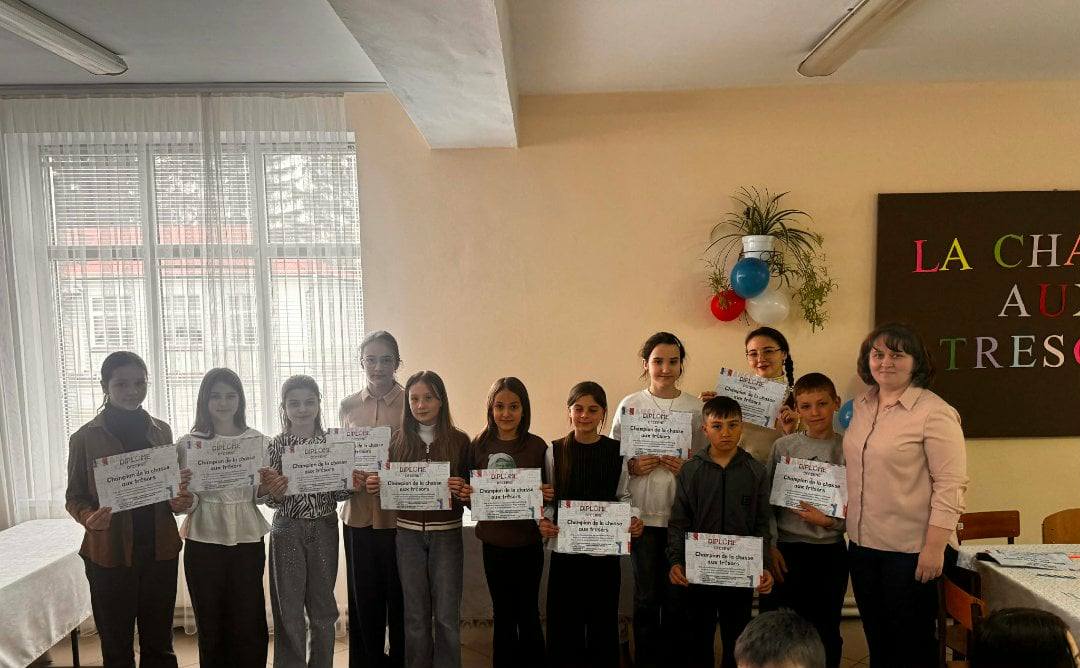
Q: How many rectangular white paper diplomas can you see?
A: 11